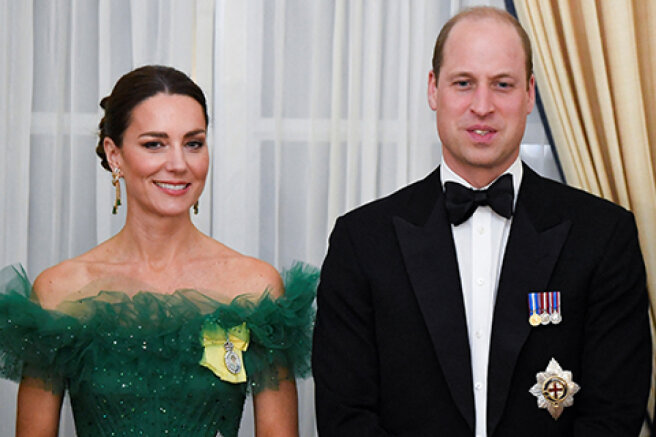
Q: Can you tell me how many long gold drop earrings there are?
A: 2